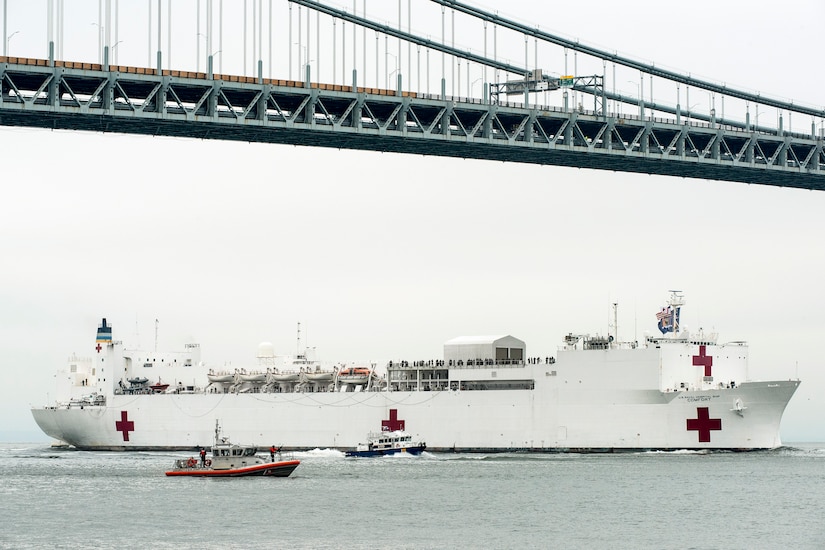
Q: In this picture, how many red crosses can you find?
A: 5